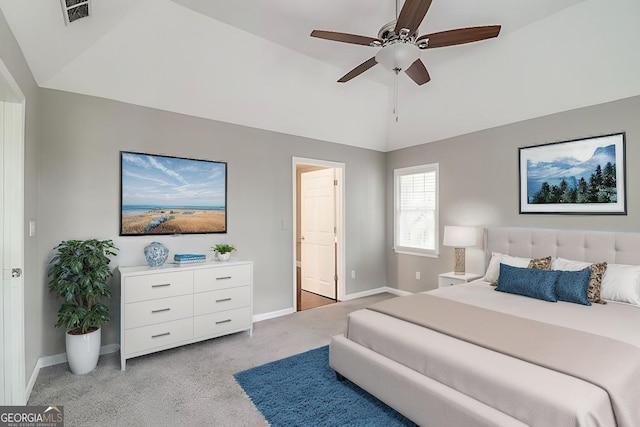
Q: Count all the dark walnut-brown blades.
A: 5